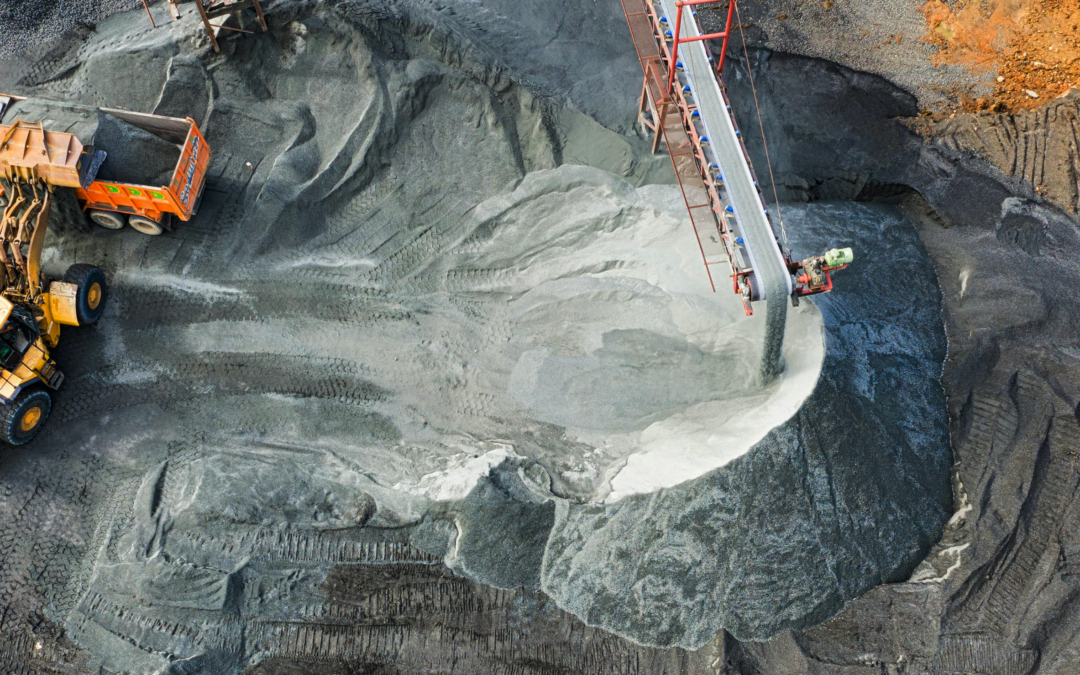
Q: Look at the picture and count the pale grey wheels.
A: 2